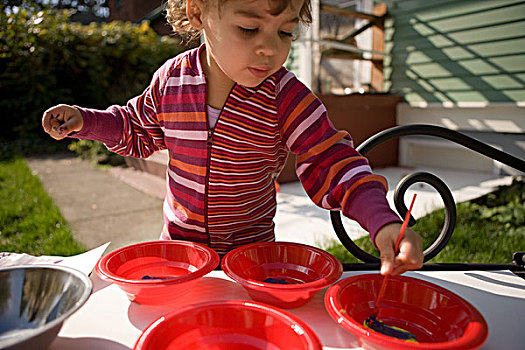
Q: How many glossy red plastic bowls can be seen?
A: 4